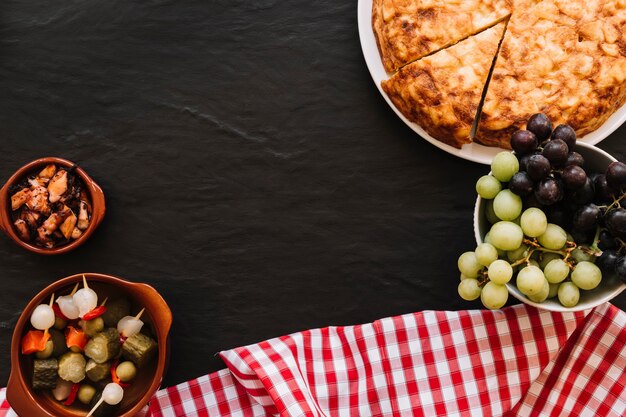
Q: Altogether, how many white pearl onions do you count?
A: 5